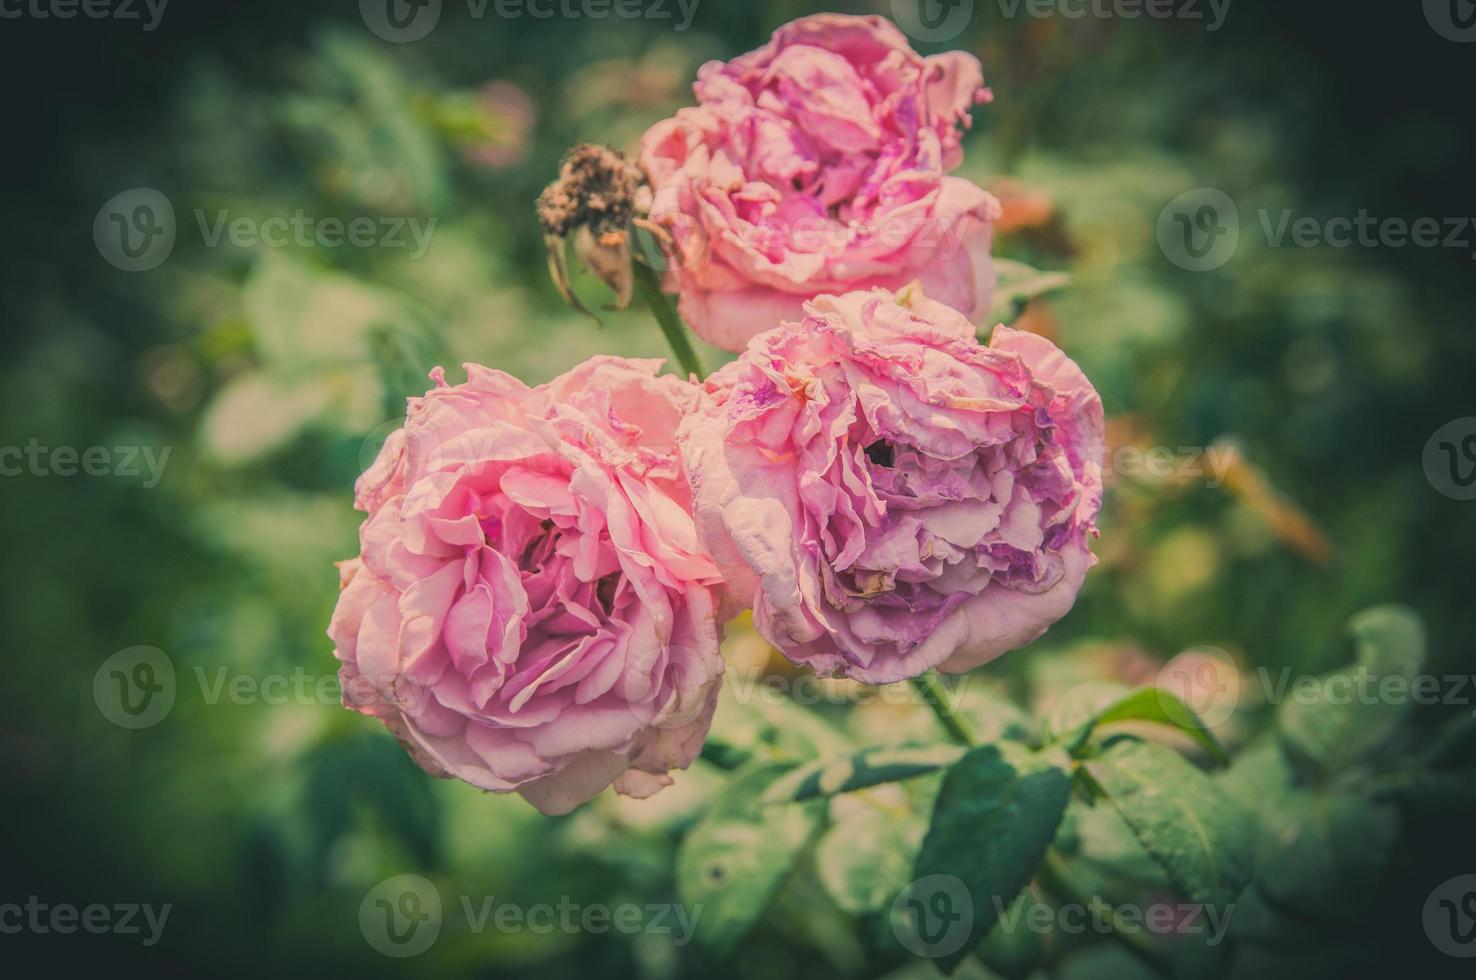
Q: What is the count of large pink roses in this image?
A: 3